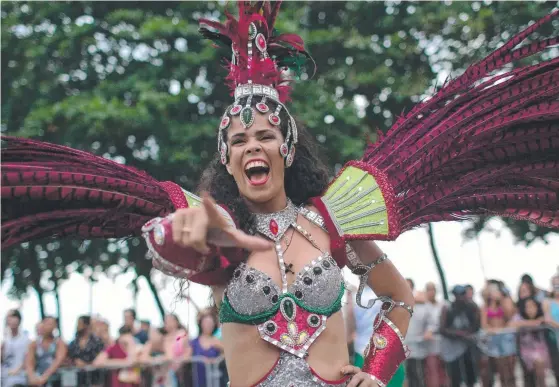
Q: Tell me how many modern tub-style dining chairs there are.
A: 0